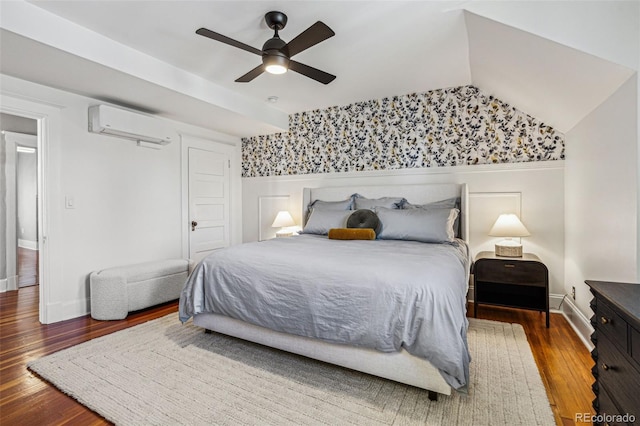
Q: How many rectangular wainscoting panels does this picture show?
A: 2